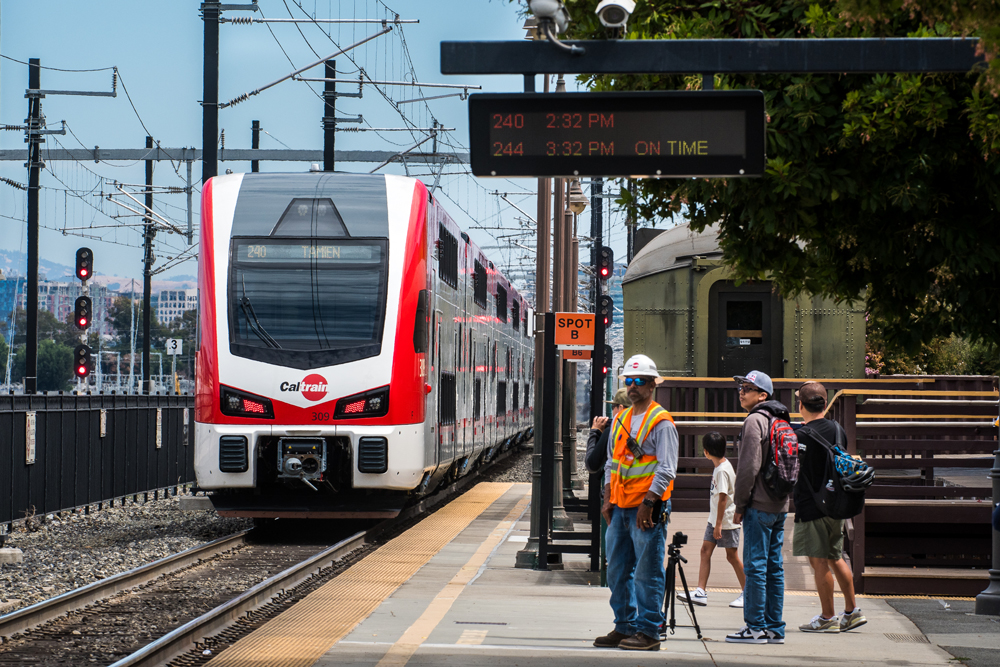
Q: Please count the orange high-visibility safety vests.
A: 1